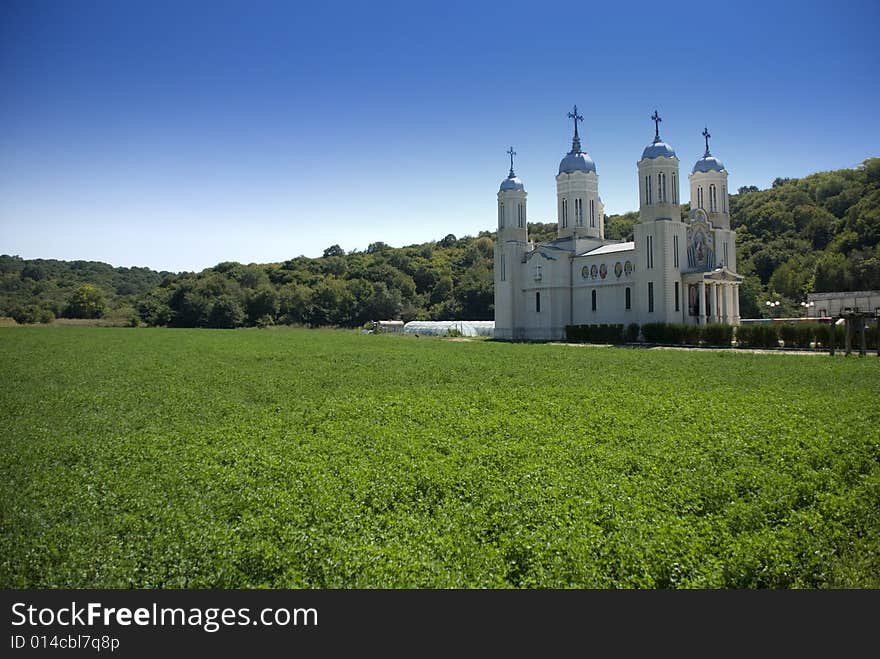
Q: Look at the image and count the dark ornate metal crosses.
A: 4